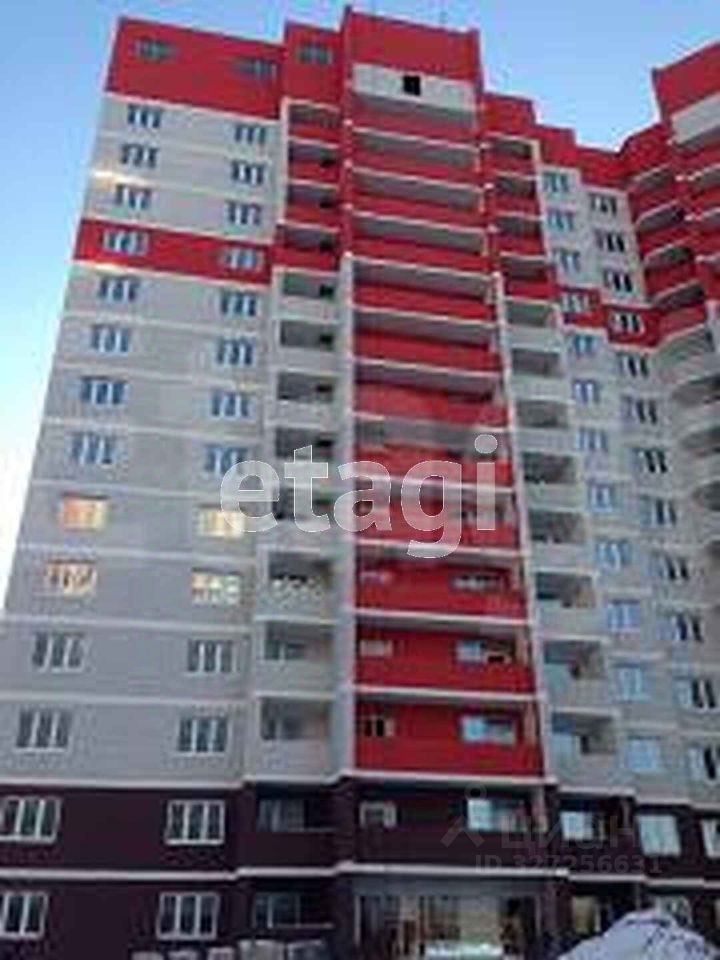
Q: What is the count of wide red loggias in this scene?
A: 12